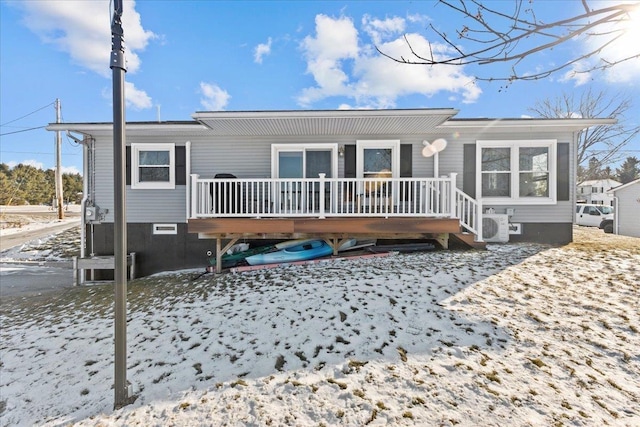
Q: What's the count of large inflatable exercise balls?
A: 0